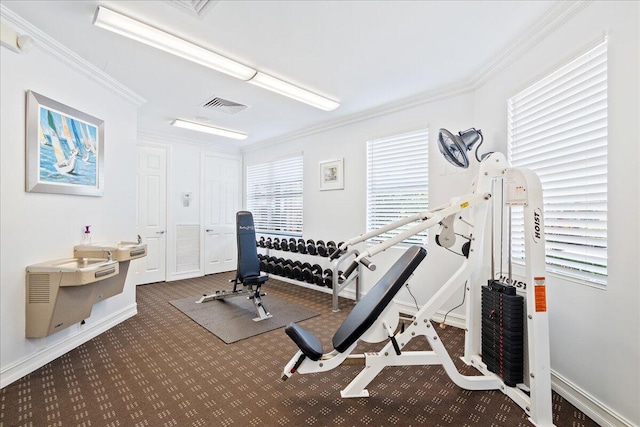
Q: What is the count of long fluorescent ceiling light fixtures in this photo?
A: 3